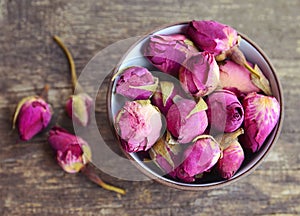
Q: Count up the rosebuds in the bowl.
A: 13